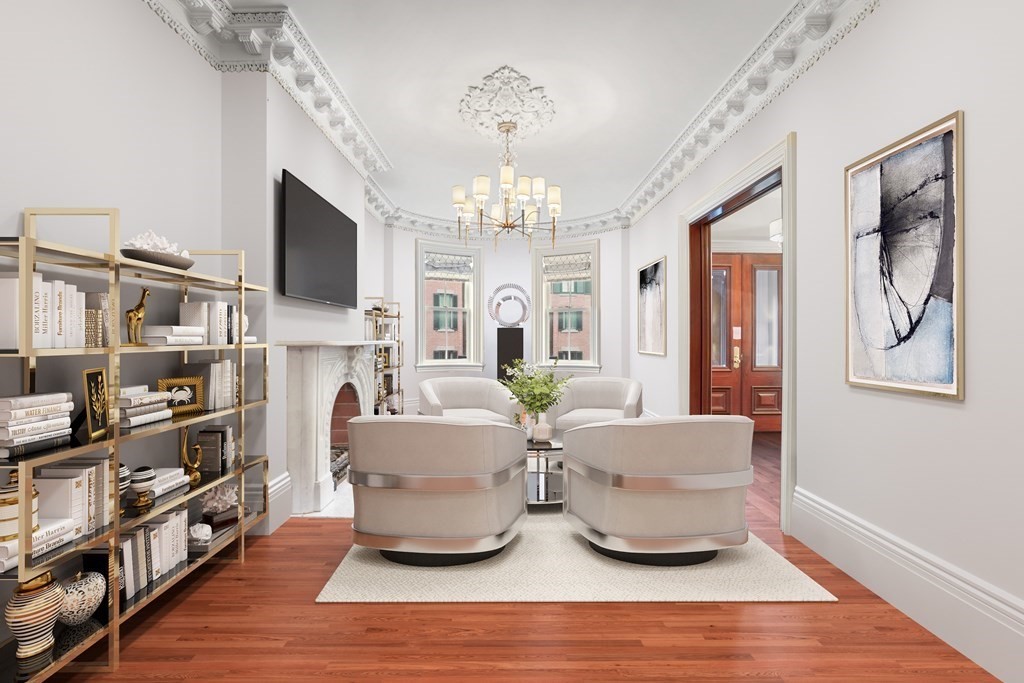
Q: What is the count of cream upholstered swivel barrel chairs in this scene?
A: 4